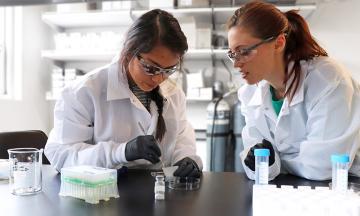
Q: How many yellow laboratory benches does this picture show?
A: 0